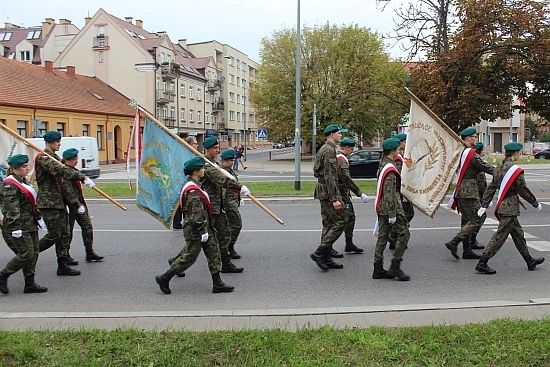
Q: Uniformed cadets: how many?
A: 13